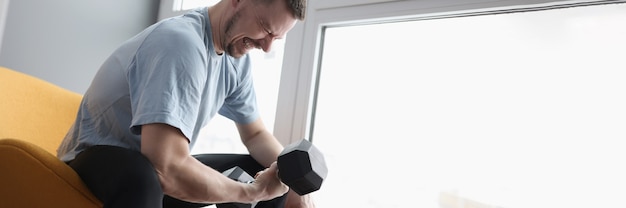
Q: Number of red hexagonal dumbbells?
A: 0